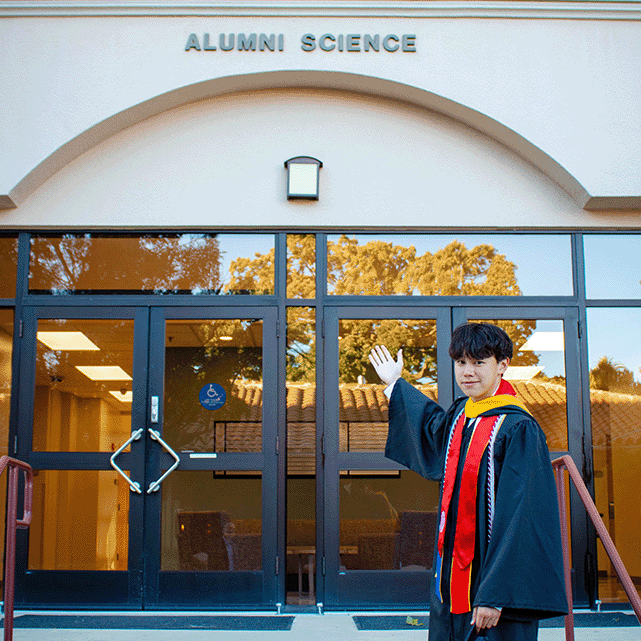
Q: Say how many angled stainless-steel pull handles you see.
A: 2